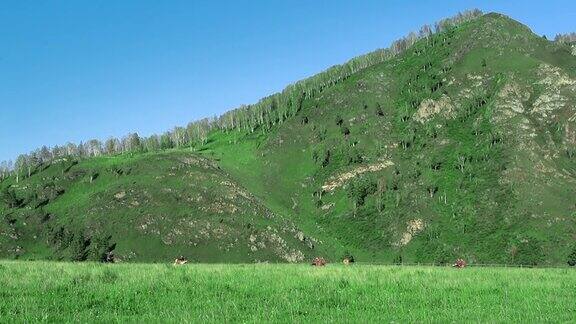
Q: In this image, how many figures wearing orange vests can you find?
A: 0